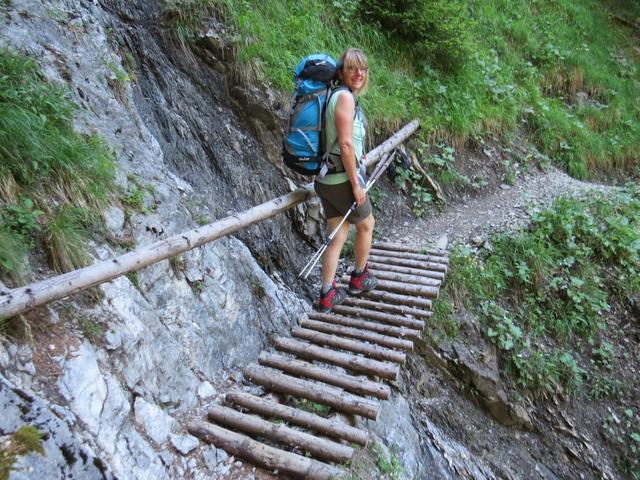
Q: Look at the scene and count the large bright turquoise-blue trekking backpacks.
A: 1